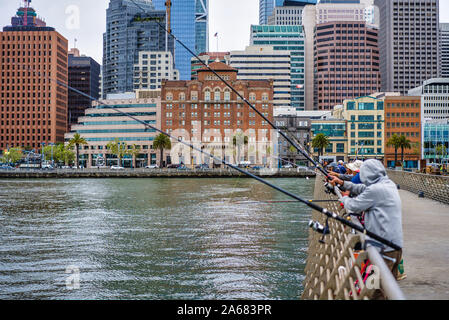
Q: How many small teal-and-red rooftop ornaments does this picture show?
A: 1